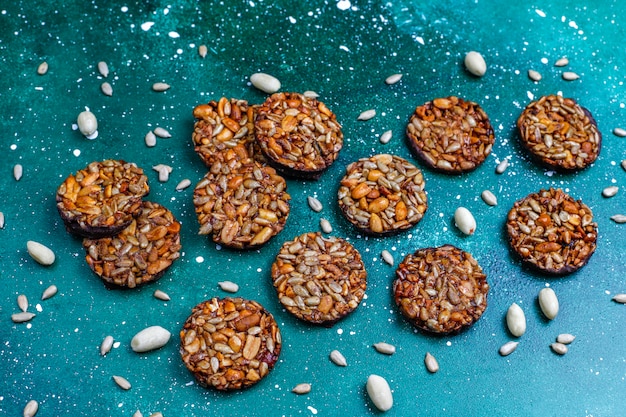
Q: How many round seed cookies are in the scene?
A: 12